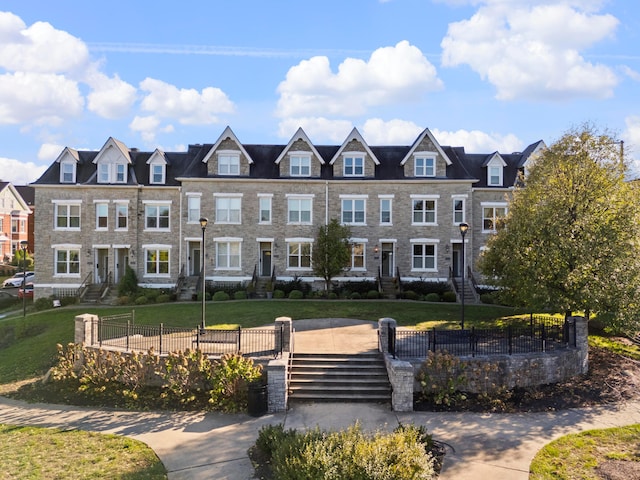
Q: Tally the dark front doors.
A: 6